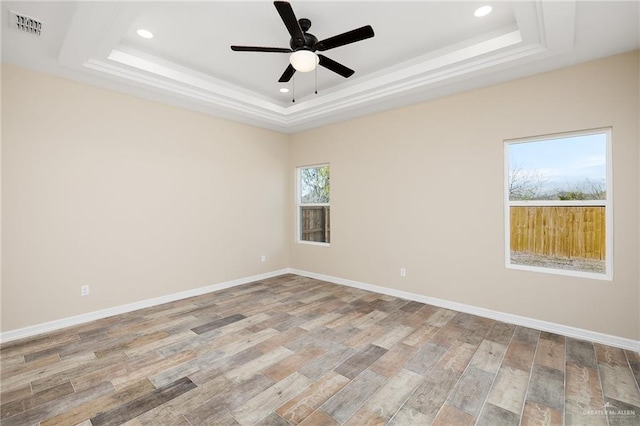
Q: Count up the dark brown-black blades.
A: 5